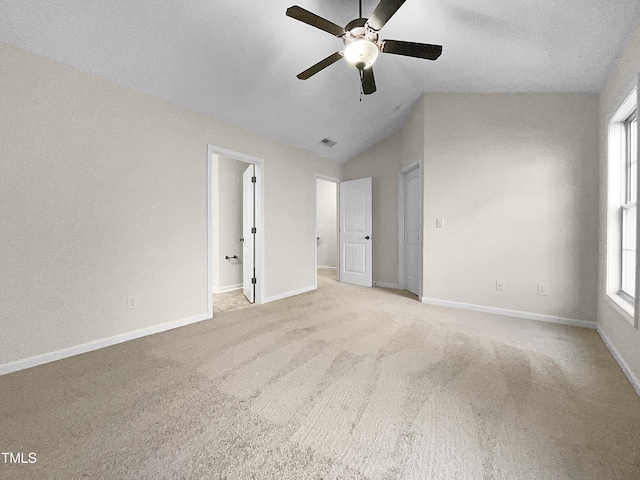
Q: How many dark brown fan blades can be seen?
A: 5